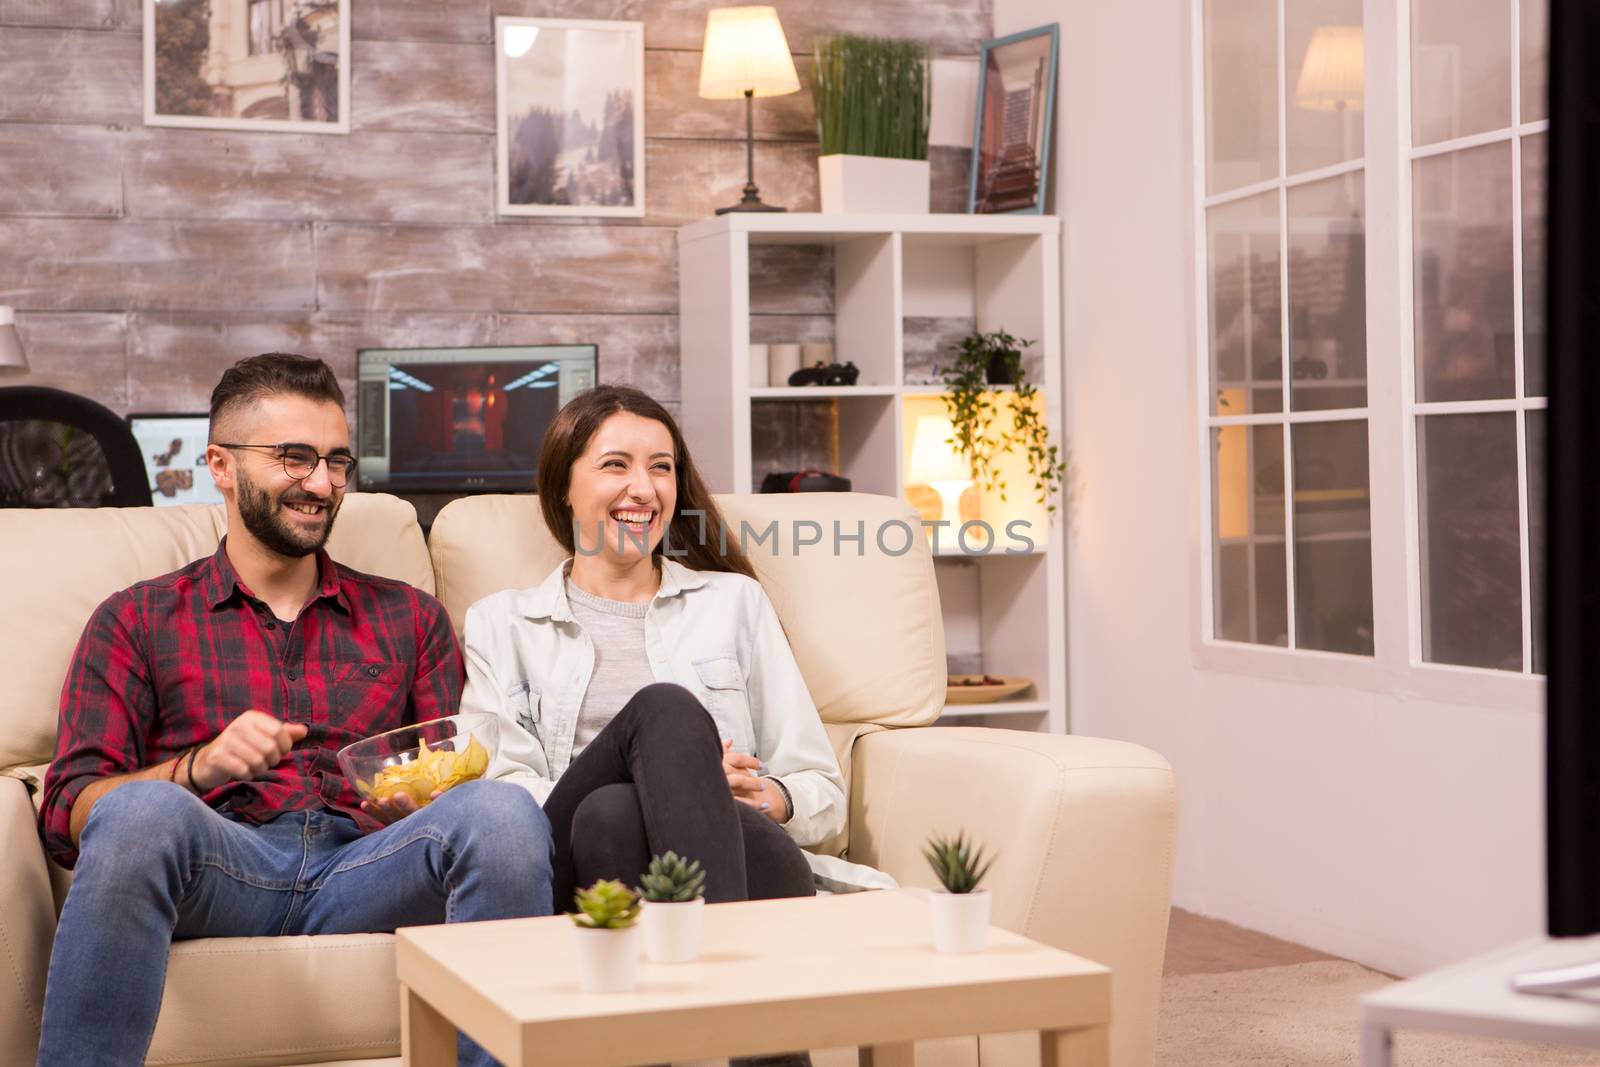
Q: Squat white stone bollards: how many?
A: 0